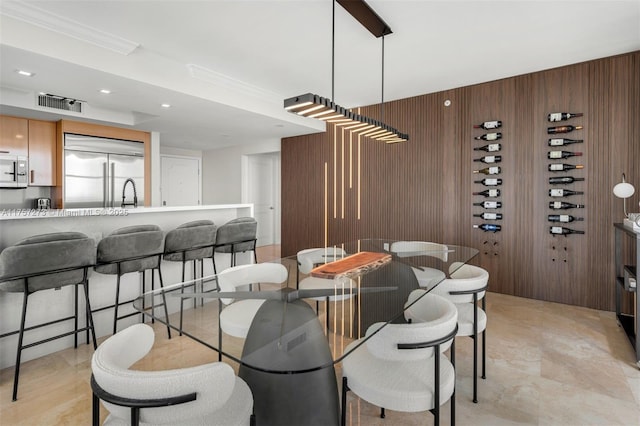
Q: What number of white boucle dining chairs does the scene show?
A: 6